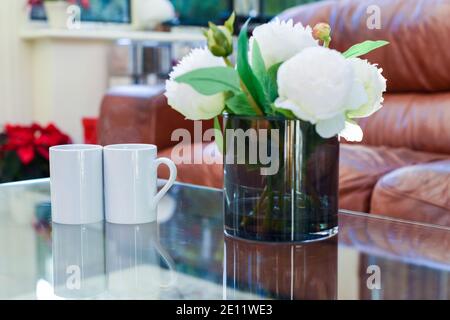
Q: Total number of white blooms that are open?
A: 4